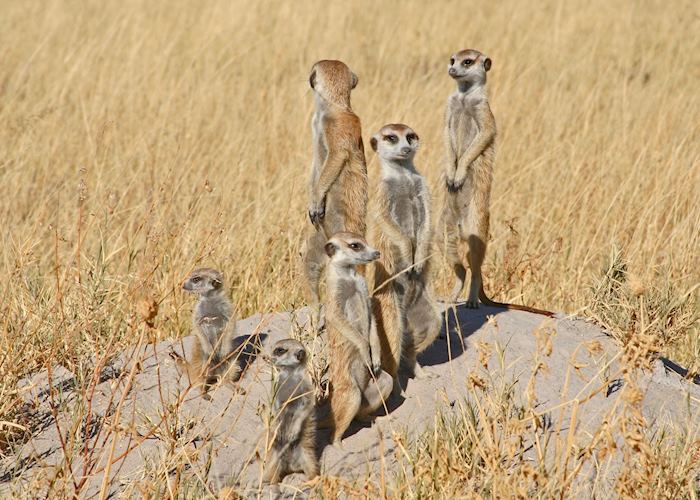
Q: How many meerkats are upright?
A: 6